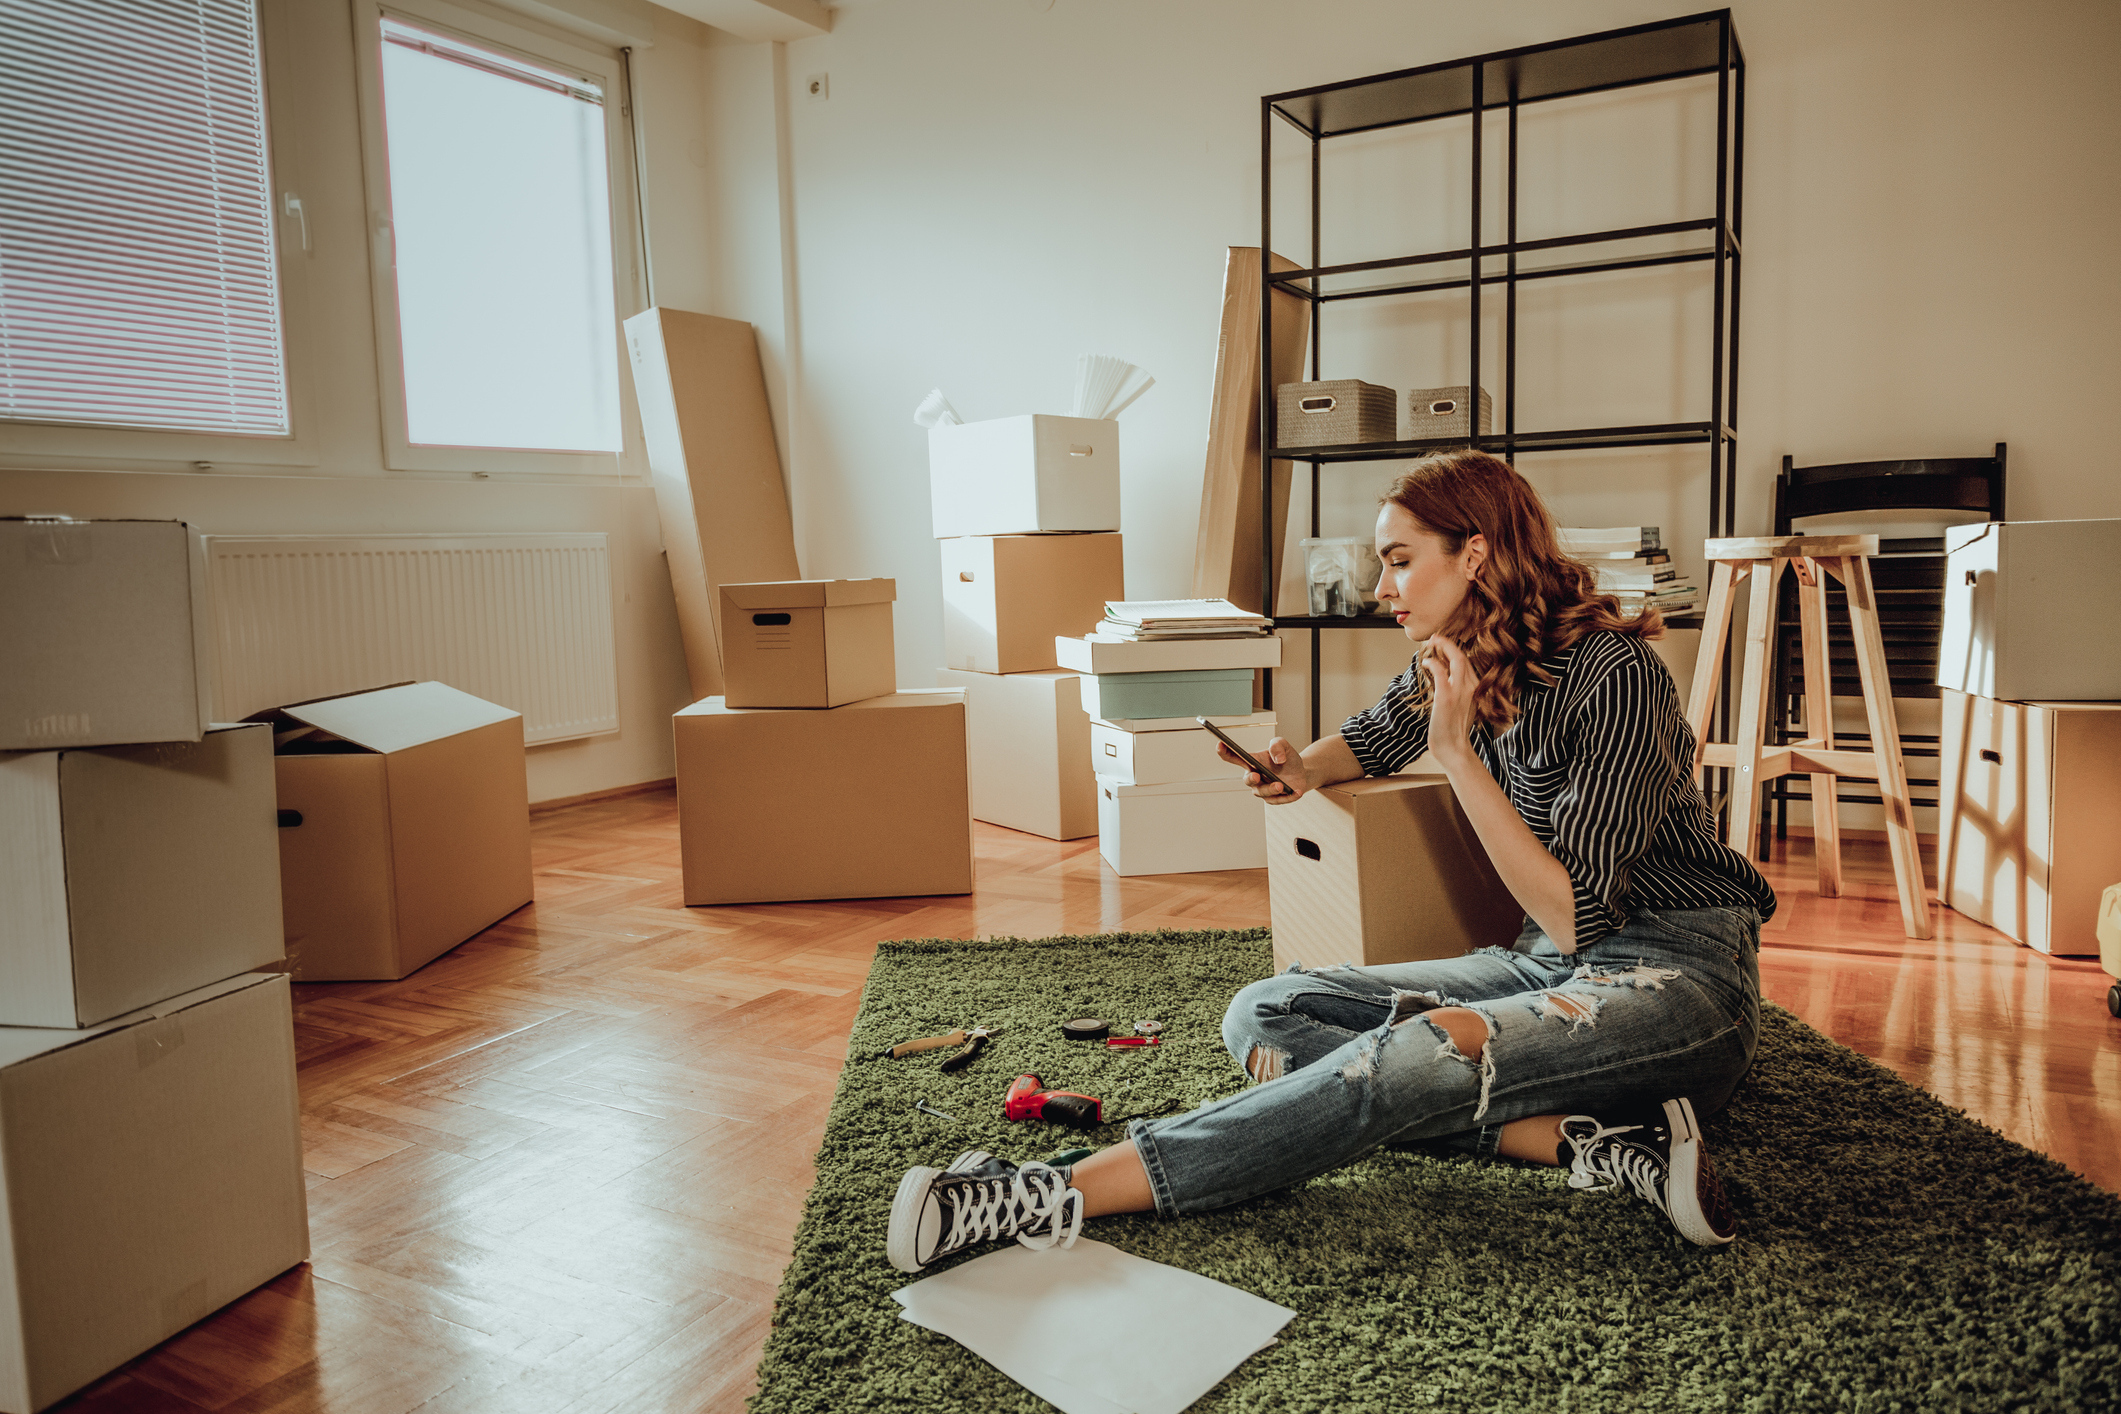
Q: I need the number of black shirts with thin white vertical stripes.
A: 1